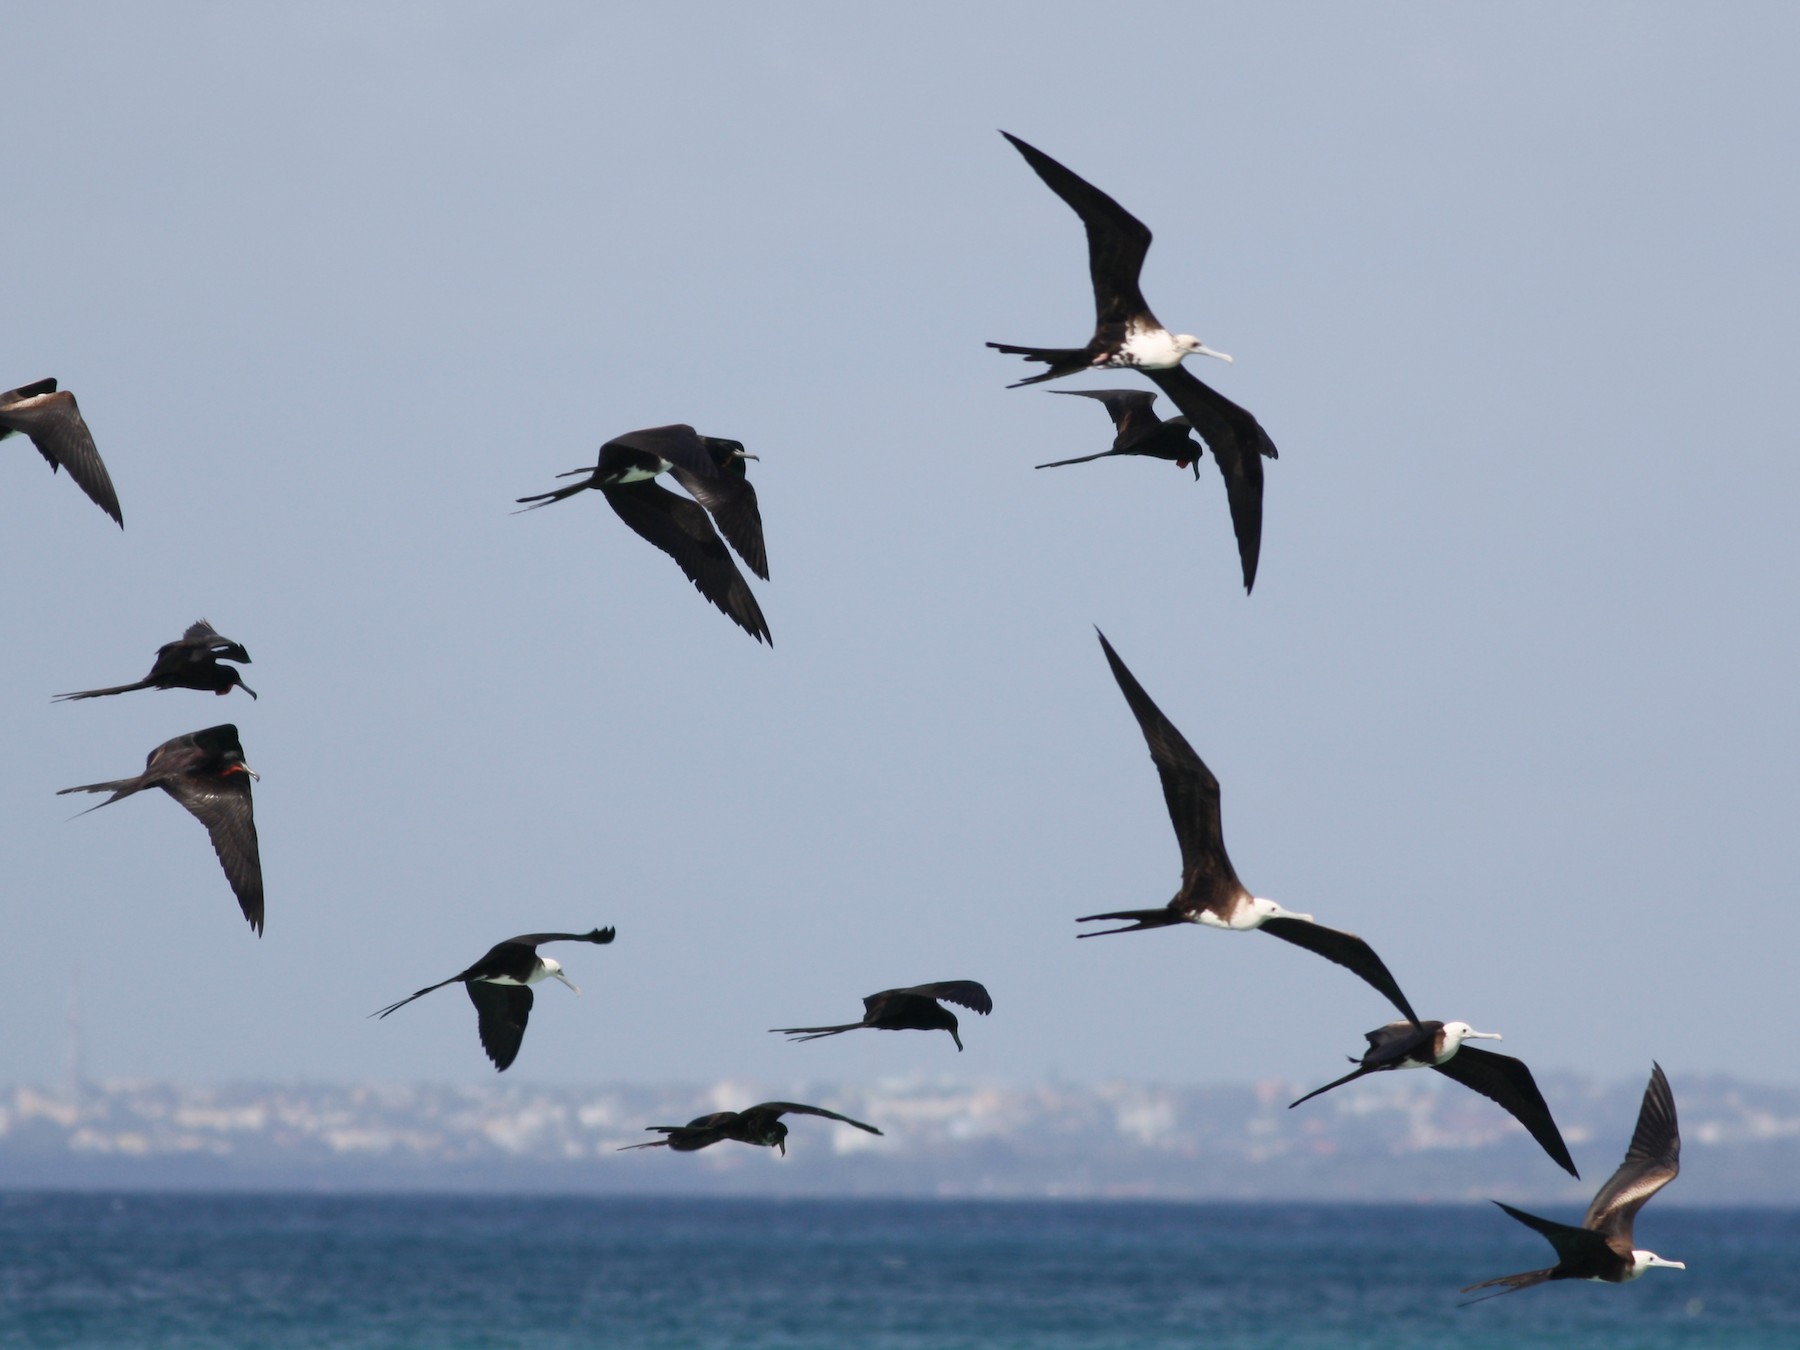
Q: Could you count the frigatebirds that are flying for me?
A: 13